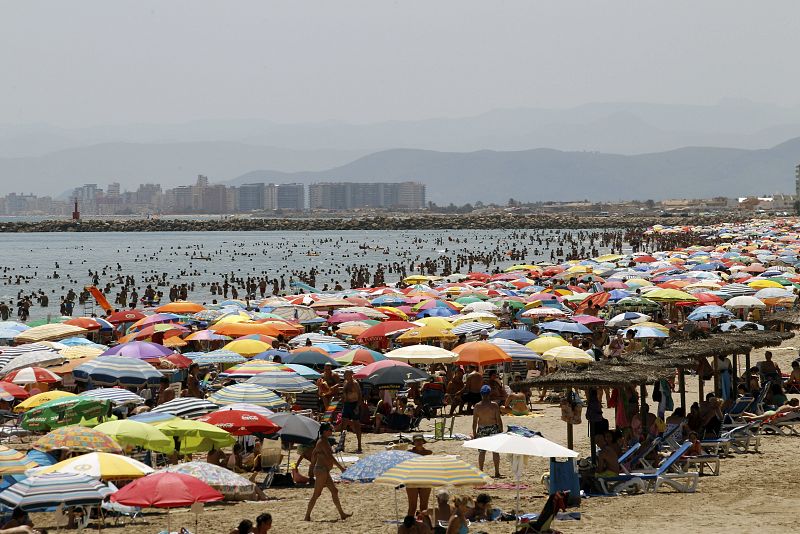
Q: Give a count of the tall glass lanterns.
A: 0